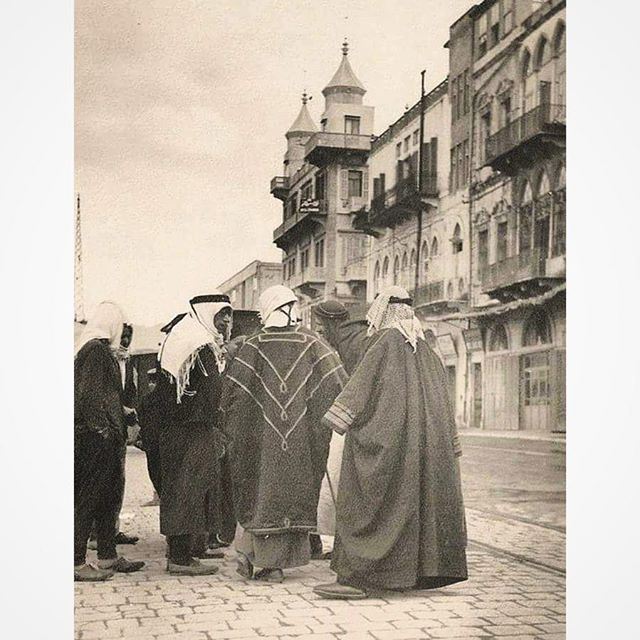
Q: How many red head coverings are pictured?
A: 0